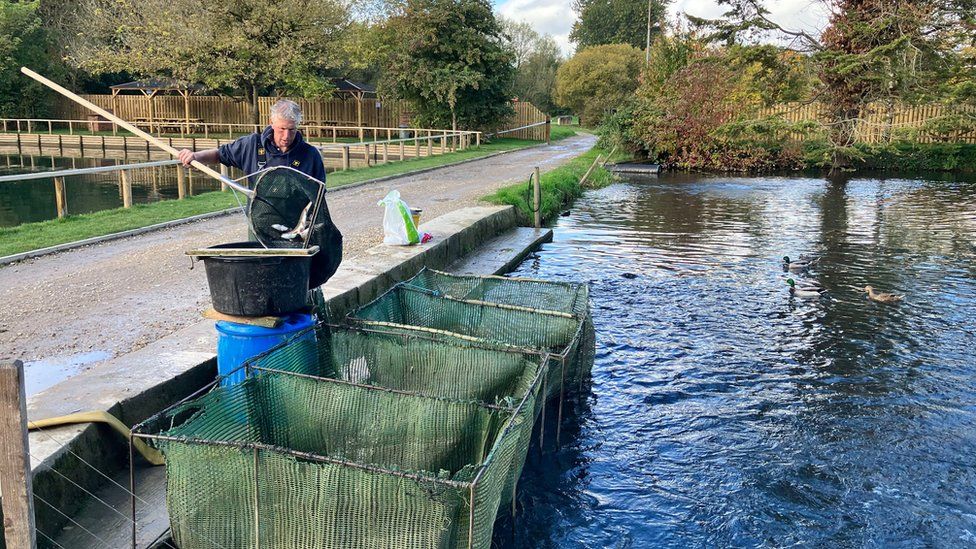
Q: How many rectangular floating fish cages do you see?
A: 4